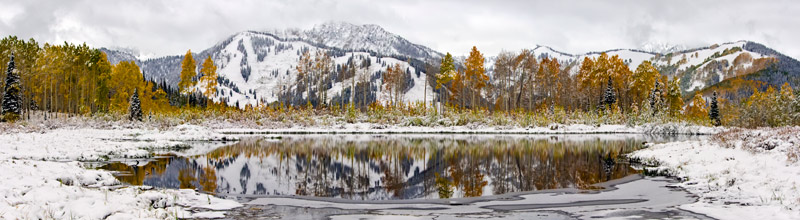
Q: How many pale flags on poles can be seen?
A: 0